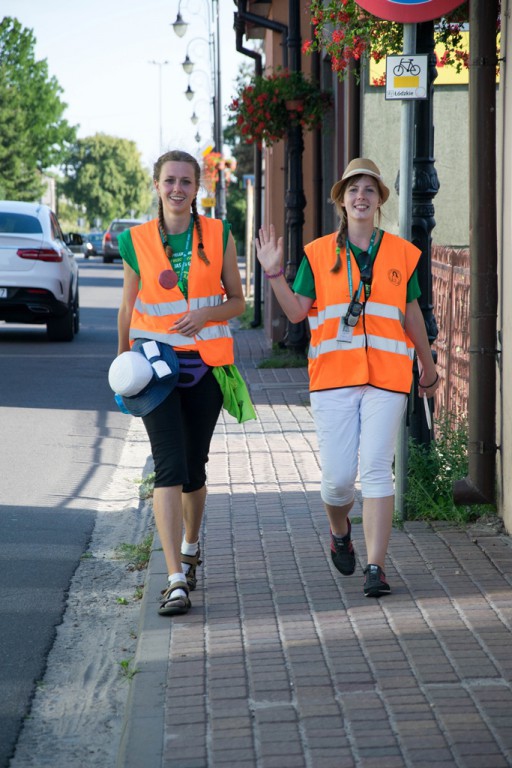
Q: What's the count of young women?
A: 2